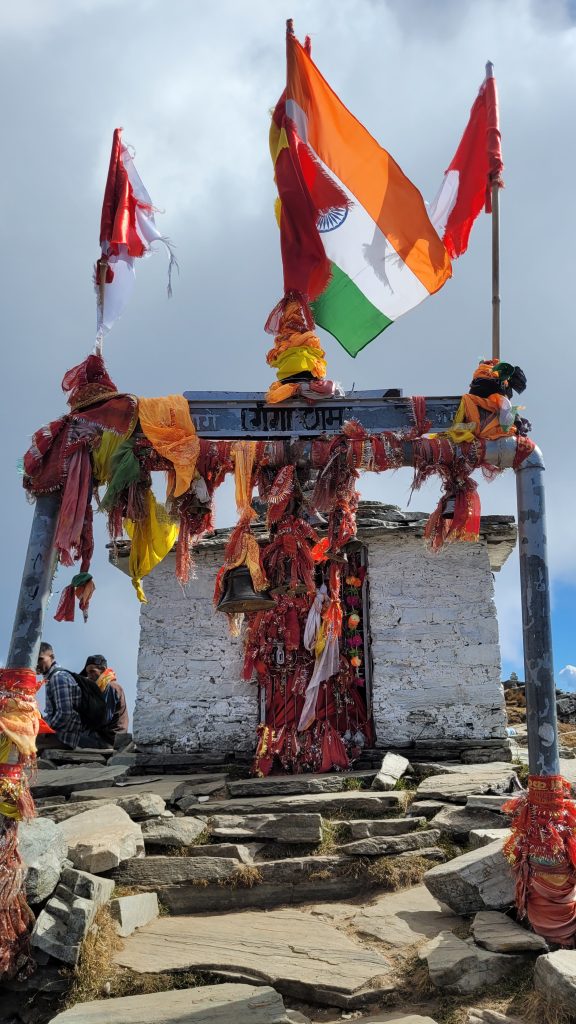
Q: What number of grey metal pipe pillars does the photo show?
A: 2